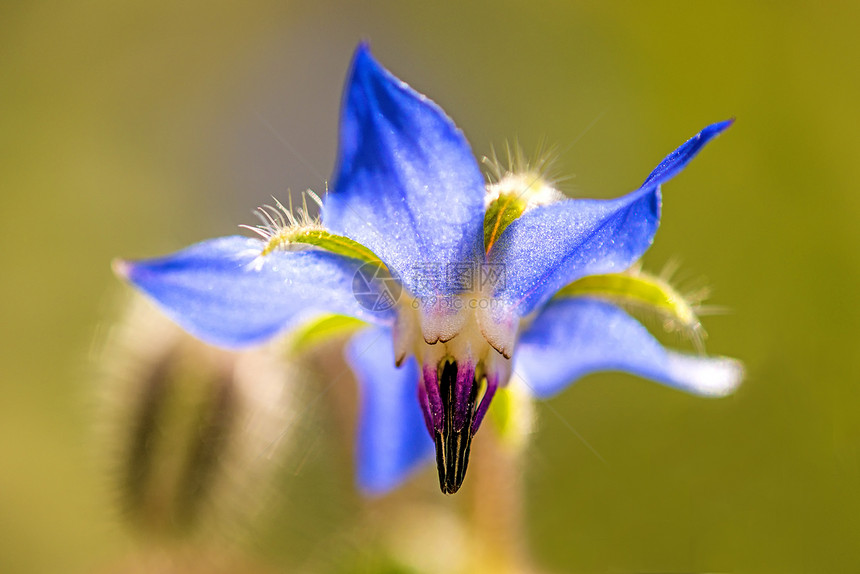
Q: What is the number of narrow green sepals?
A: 5